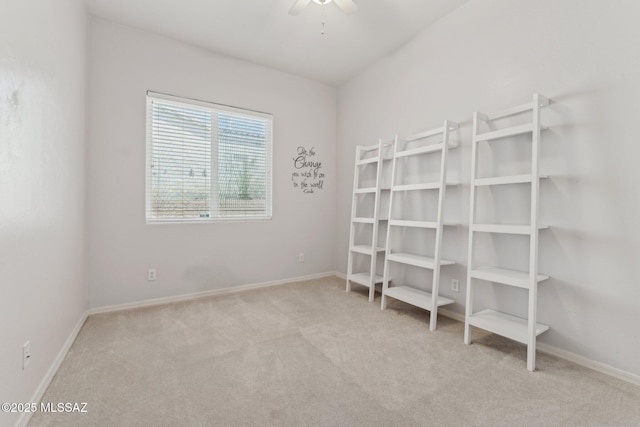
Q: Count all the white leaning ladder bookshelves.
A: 3